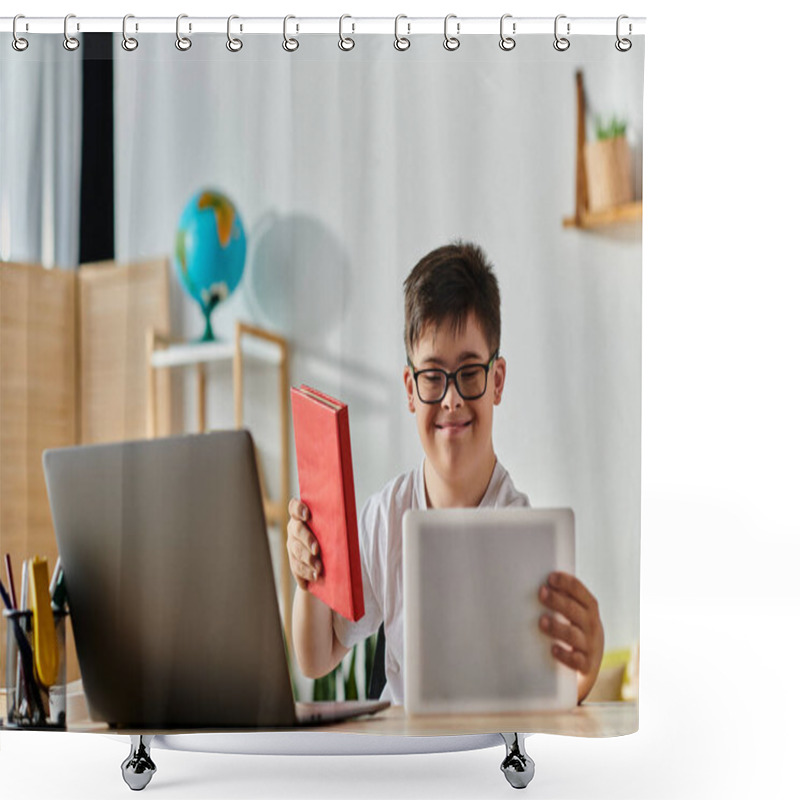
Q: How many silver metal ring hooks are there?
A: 12